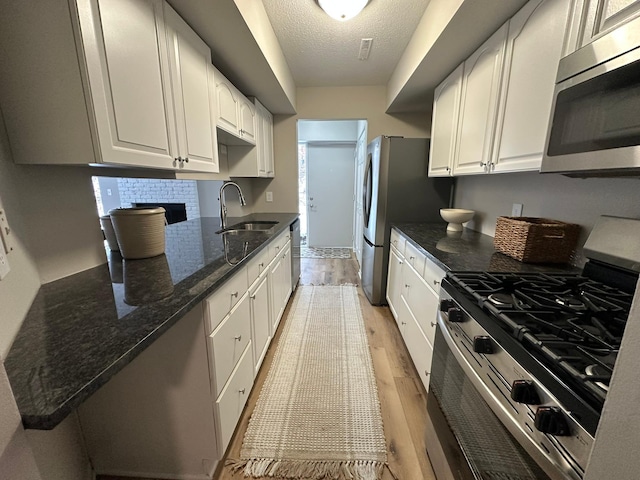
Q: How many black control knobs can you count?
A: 5